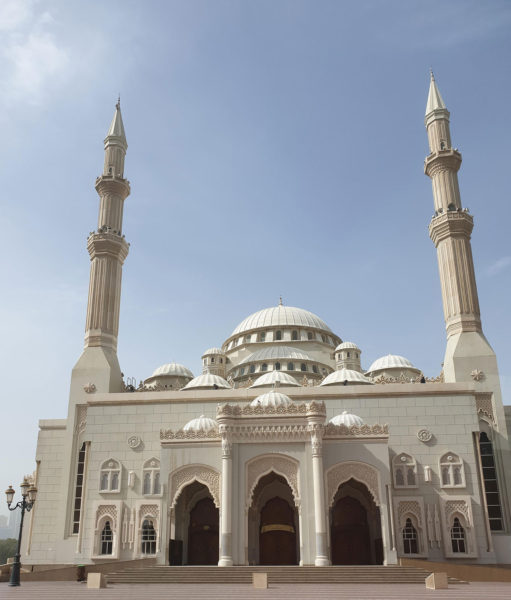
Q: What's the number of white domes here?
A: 12